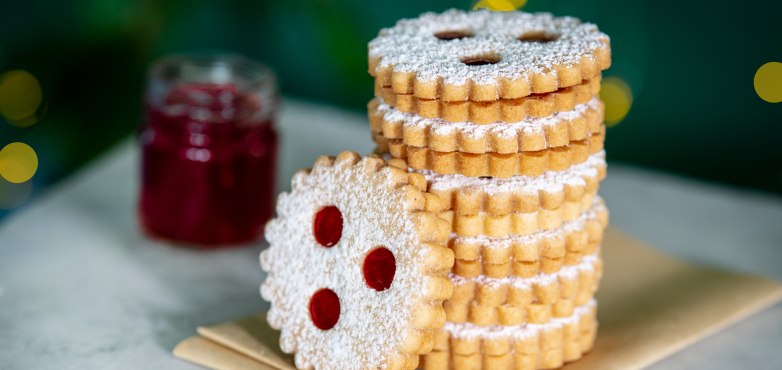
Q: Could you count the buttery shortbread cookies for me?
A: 7